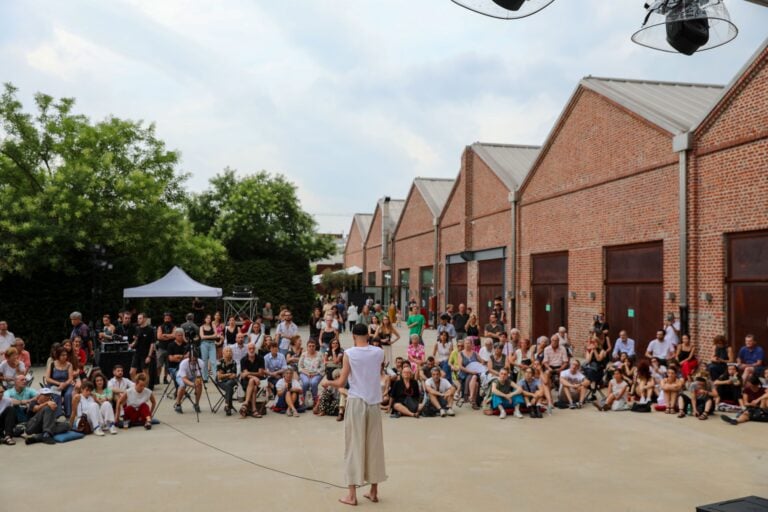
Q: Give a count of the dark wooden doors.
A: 5